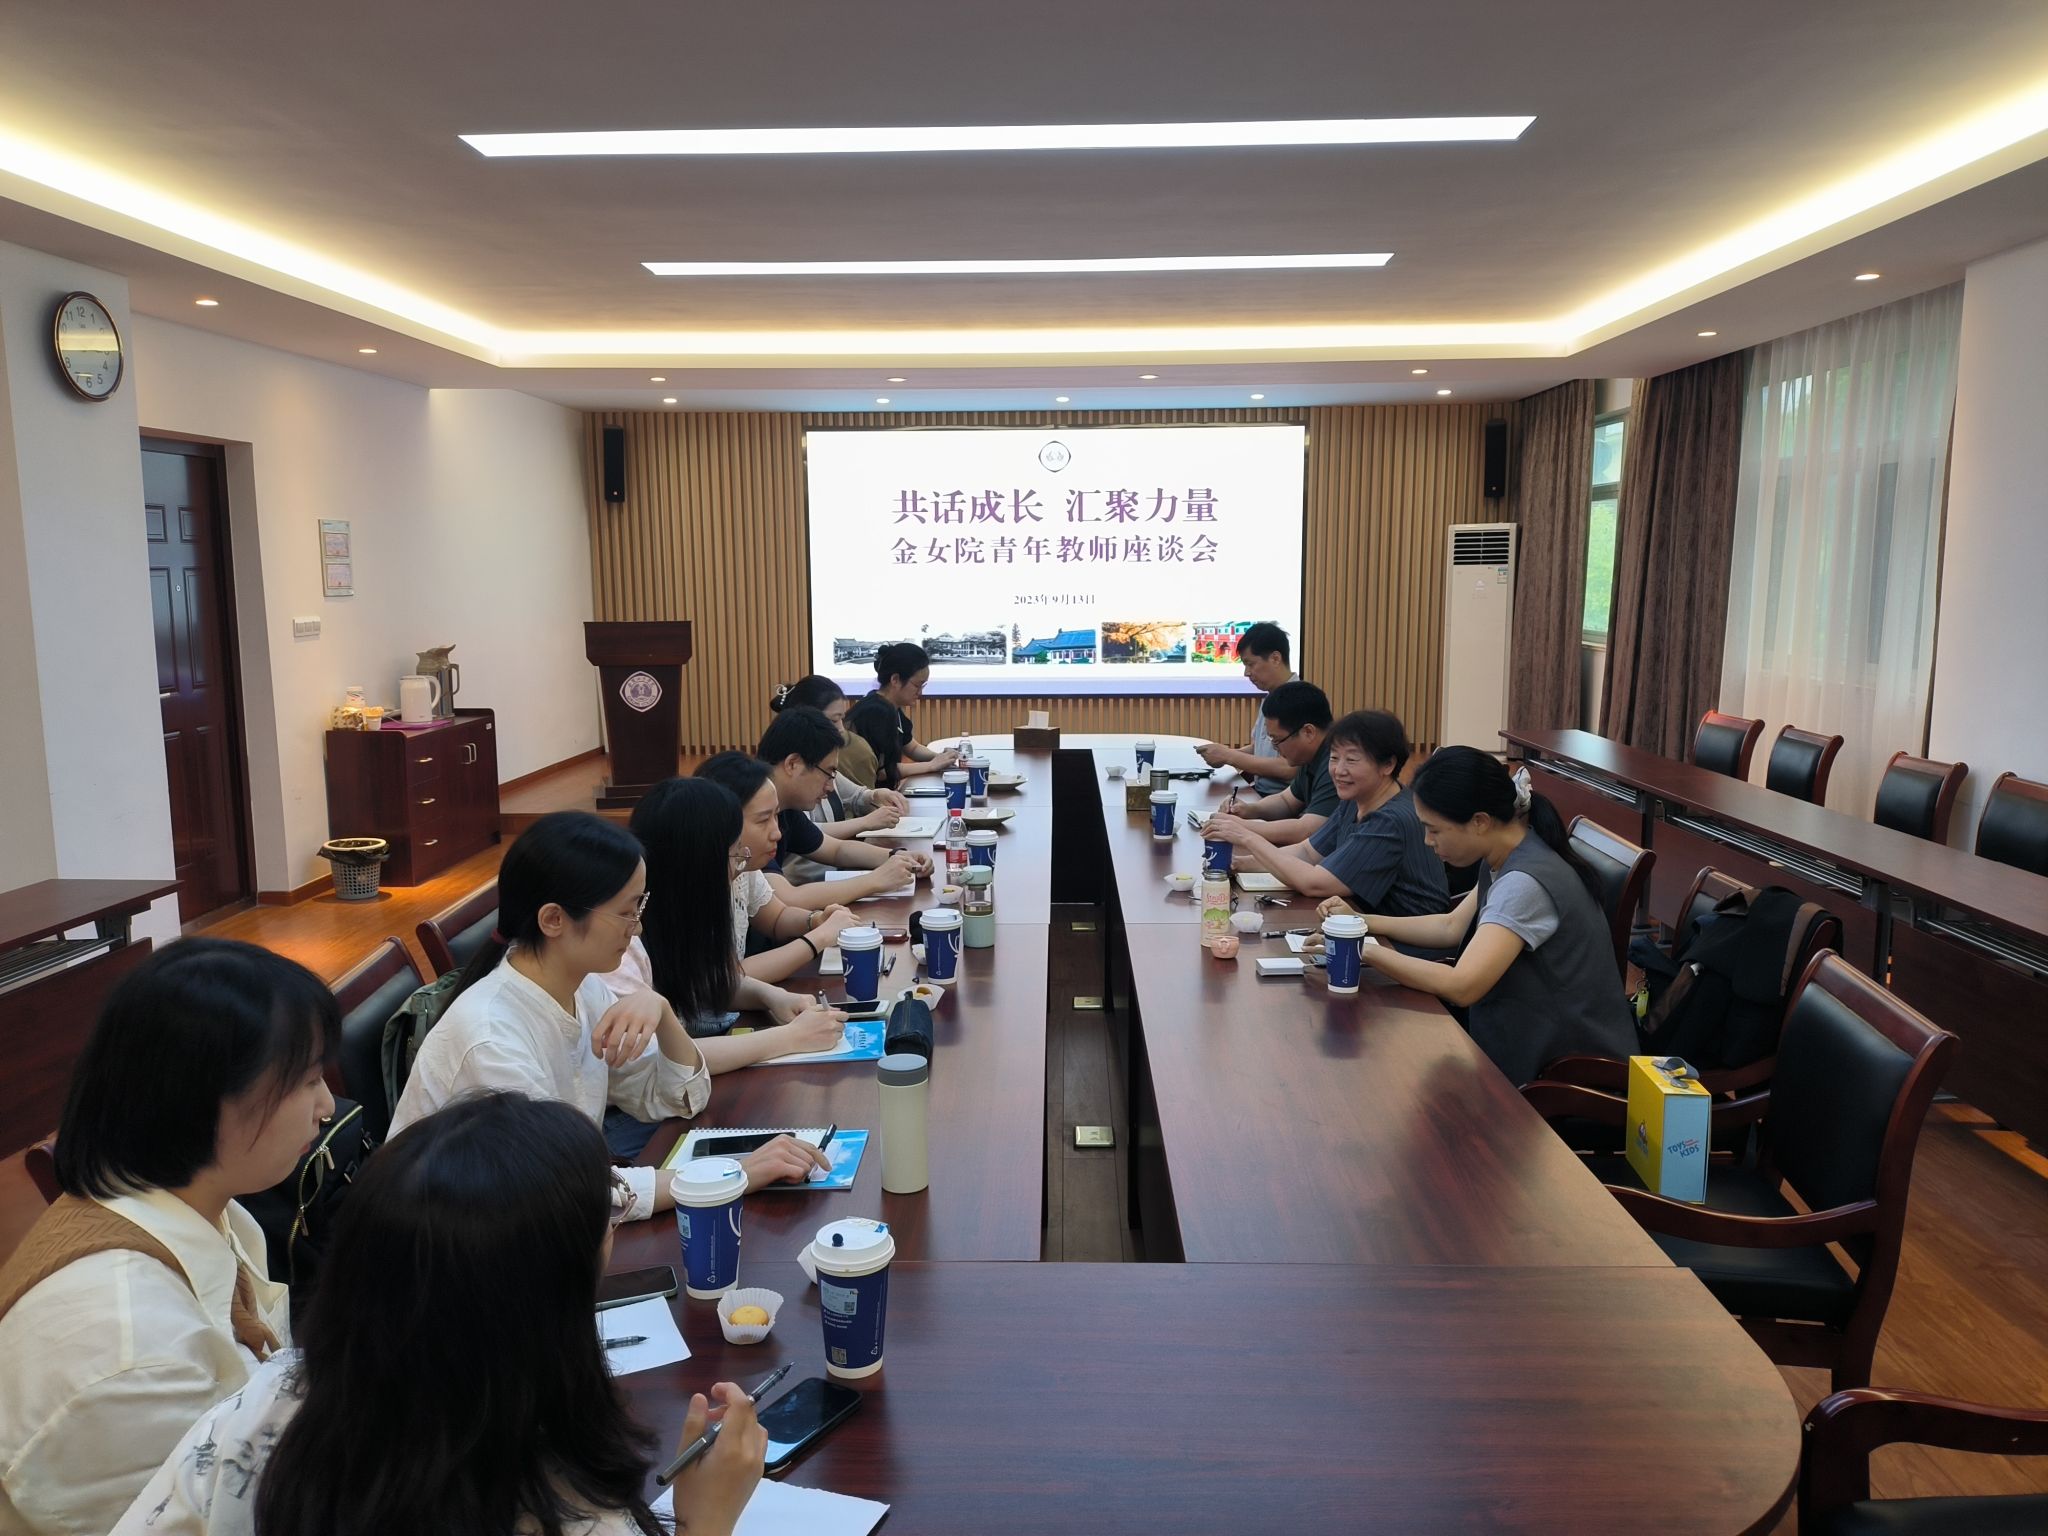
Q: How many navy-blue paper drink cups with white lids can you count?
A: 11